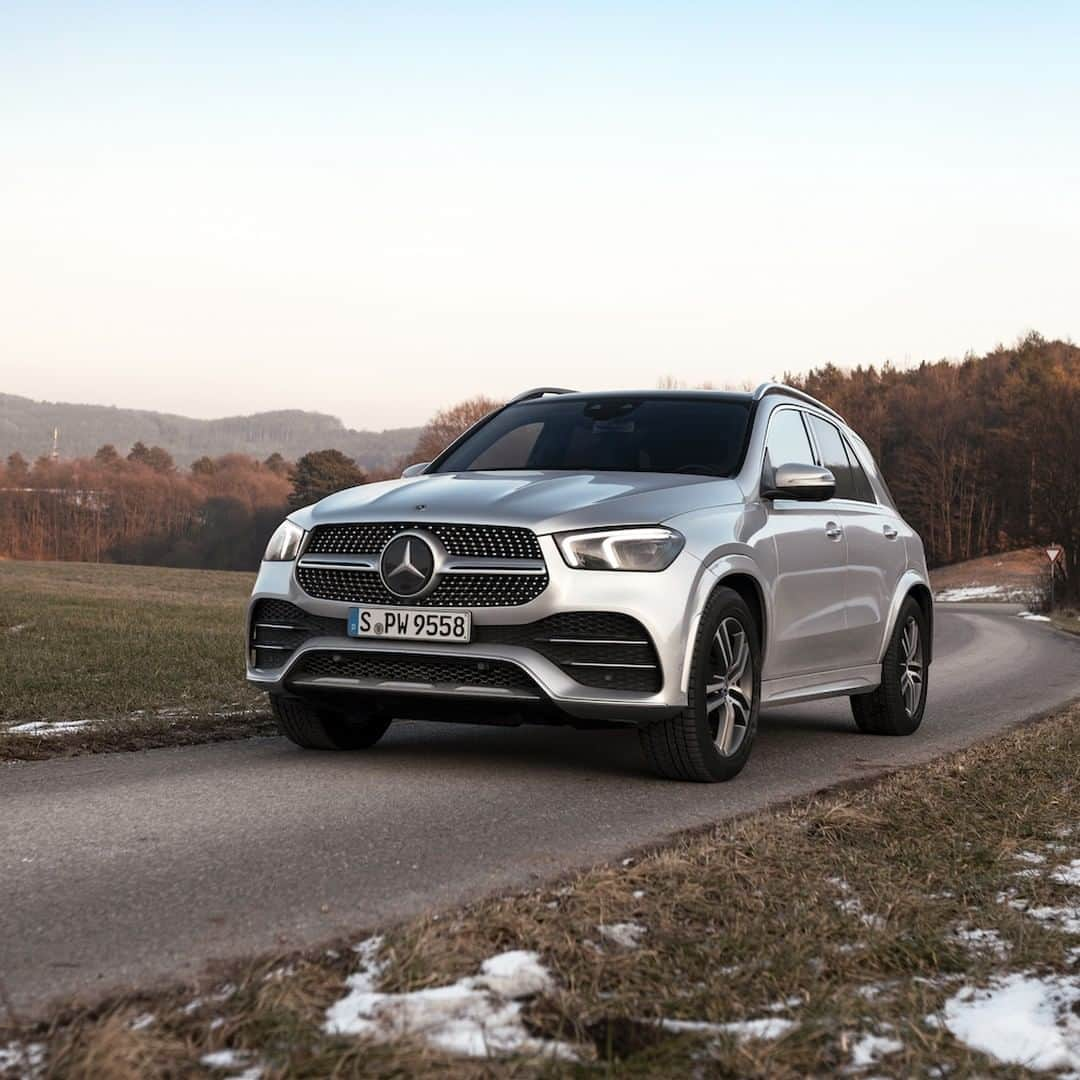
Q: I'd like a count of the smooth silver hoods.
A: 1